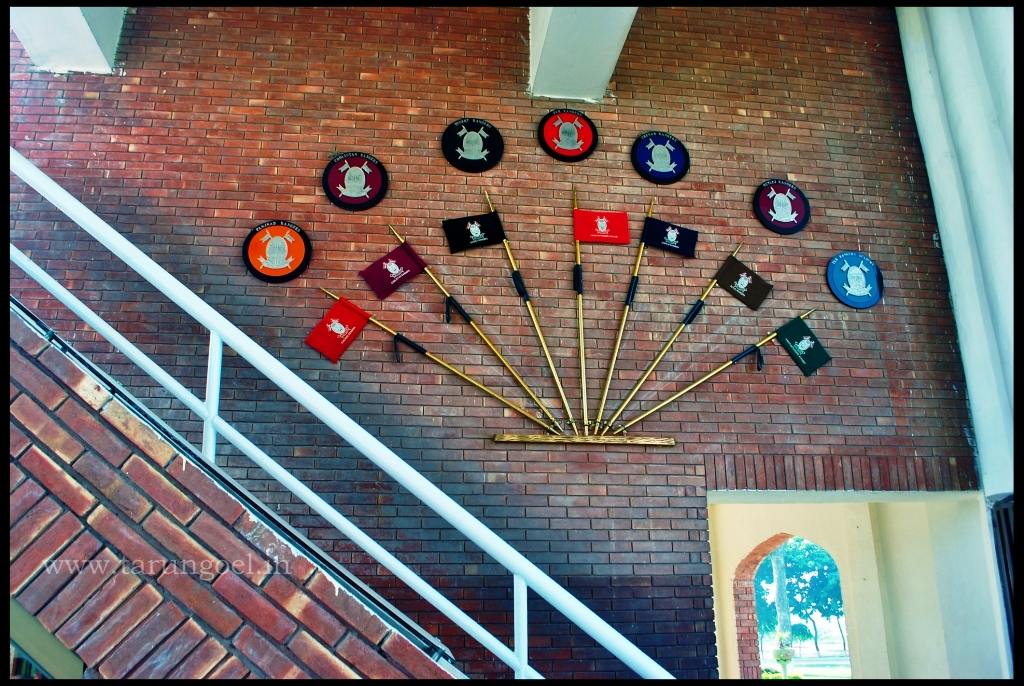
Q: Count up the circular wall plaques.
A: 7